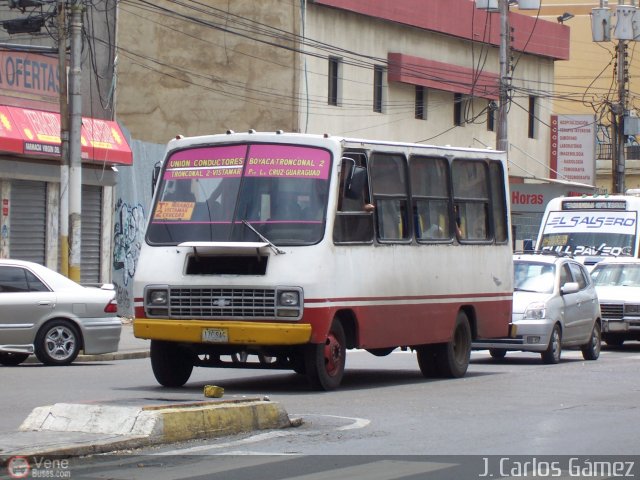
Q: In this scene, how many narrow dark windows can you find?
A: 6